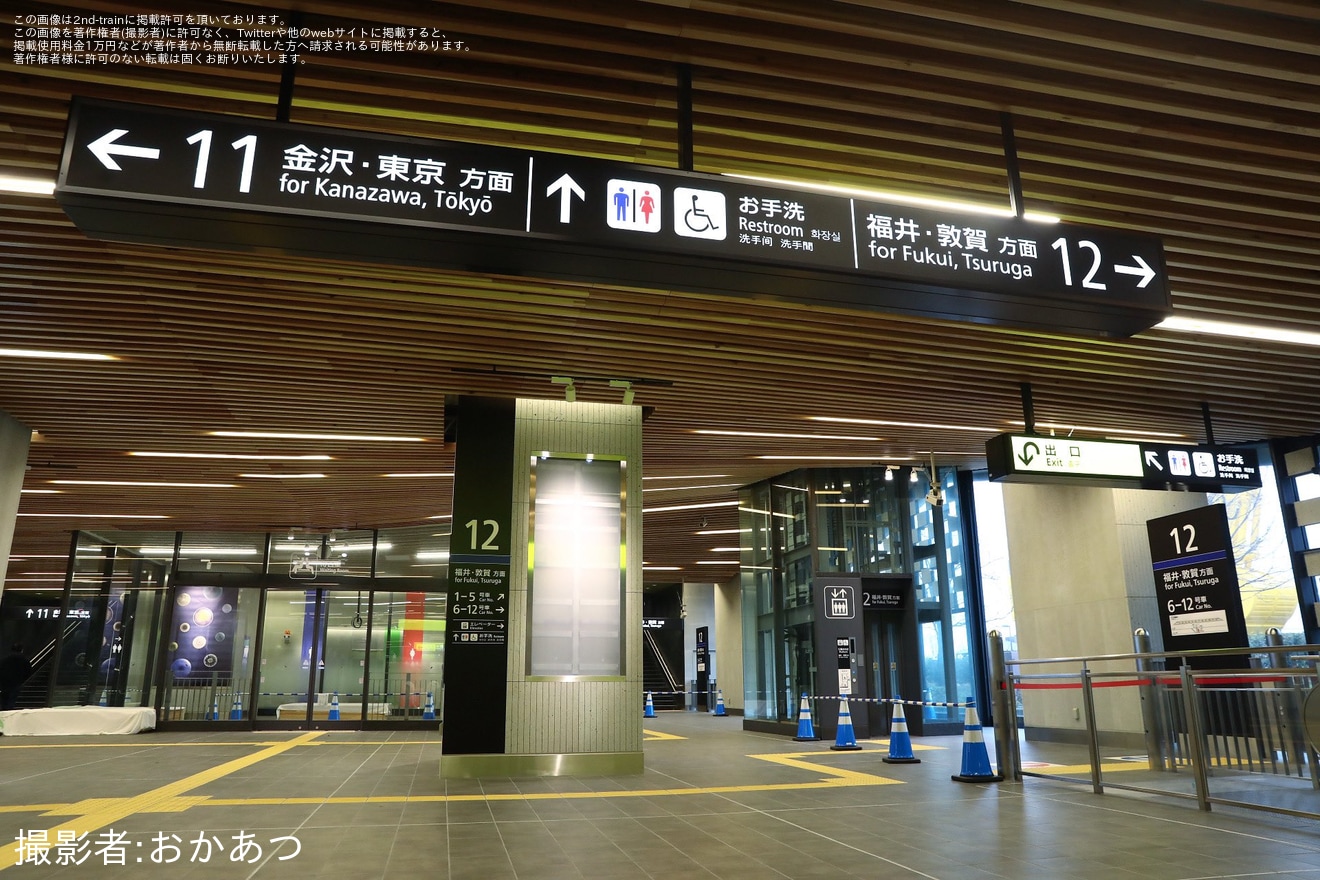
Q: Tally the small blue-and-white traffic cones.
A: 10